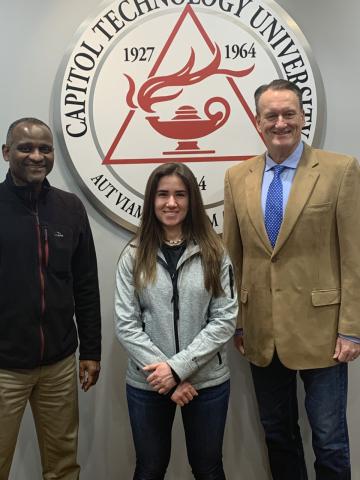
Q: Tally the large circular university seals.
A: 1